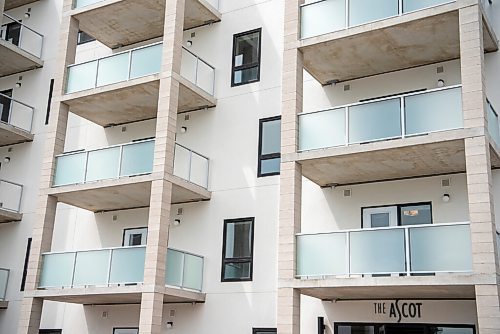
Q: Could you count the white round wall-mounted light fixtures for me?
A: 9